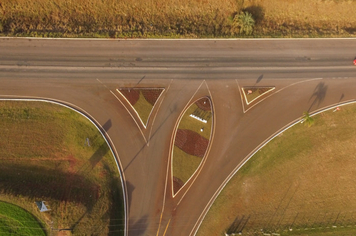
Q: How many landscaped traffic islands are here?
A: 3